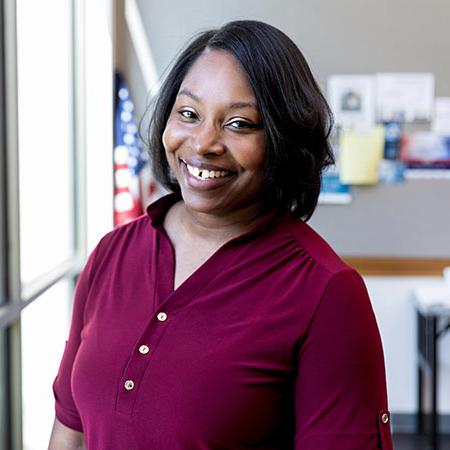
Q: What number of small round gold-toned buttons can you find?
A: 4